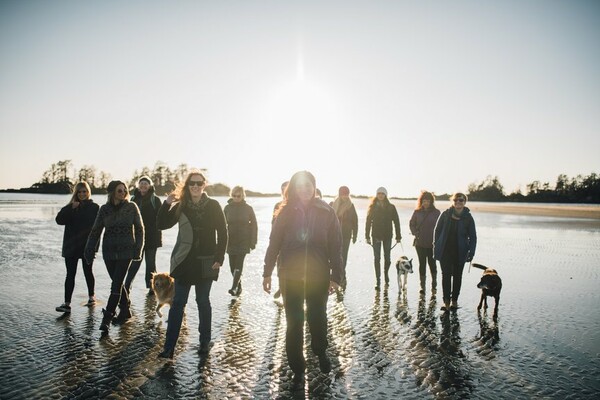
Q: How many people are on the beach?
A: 12